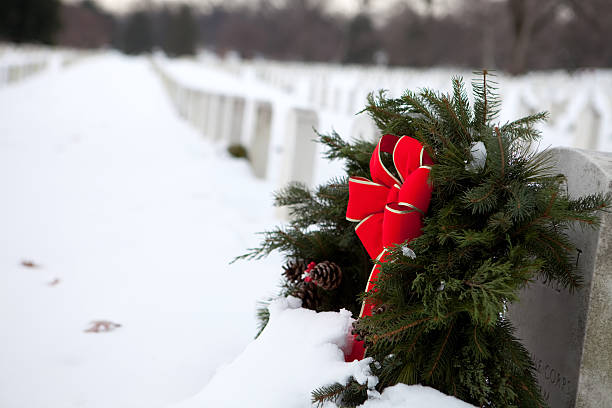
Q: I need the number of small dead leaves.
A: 3